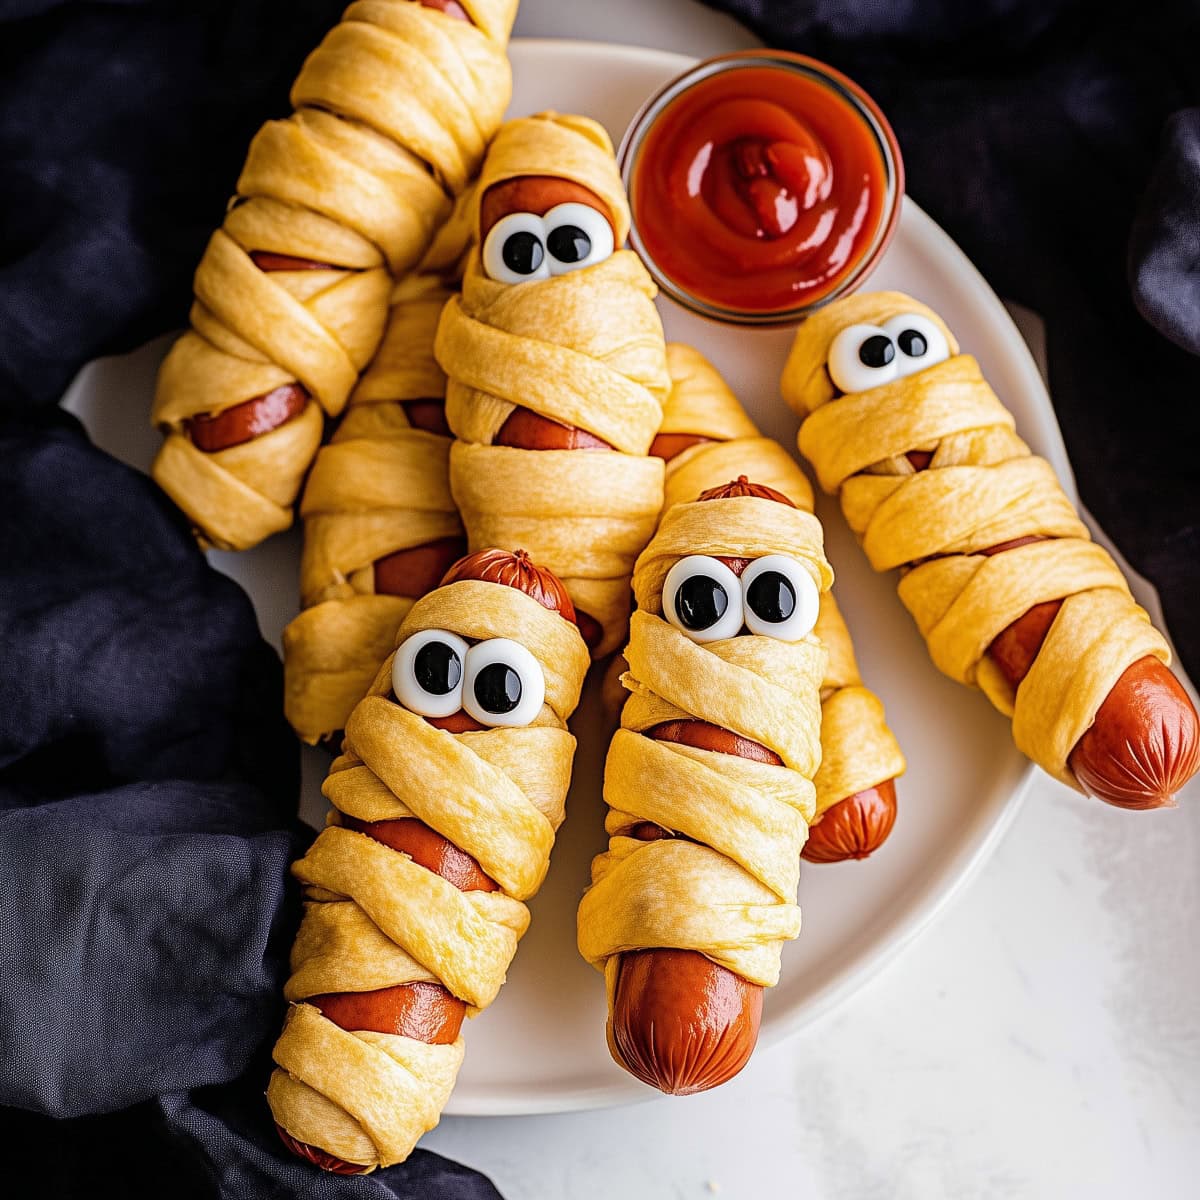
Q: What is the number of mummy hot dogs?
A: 7